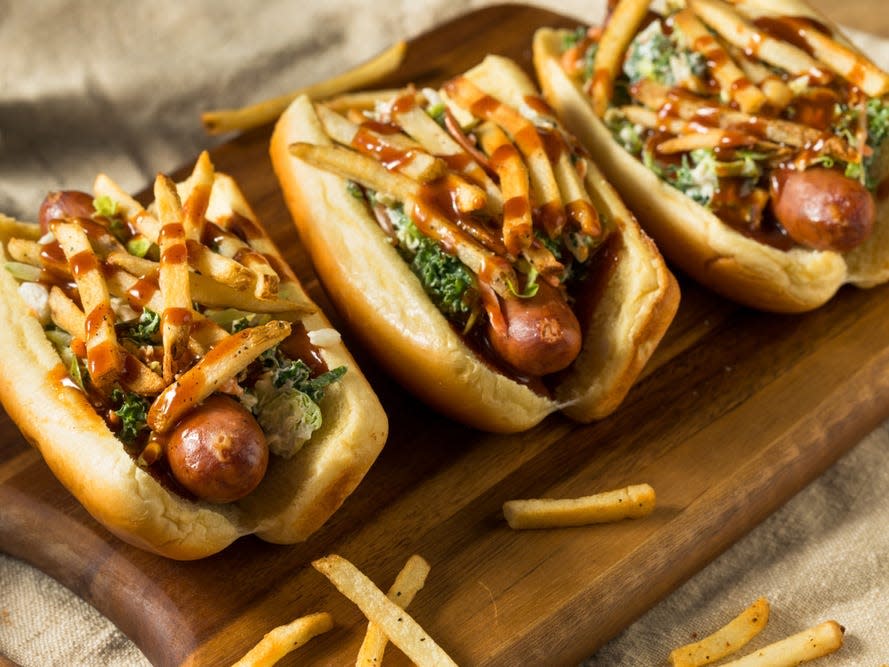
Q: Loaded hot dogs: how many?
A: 3